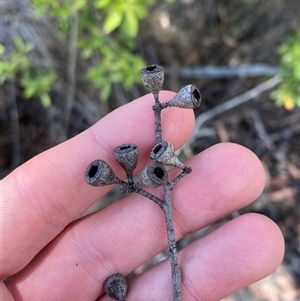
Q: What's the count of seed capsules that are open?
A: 6